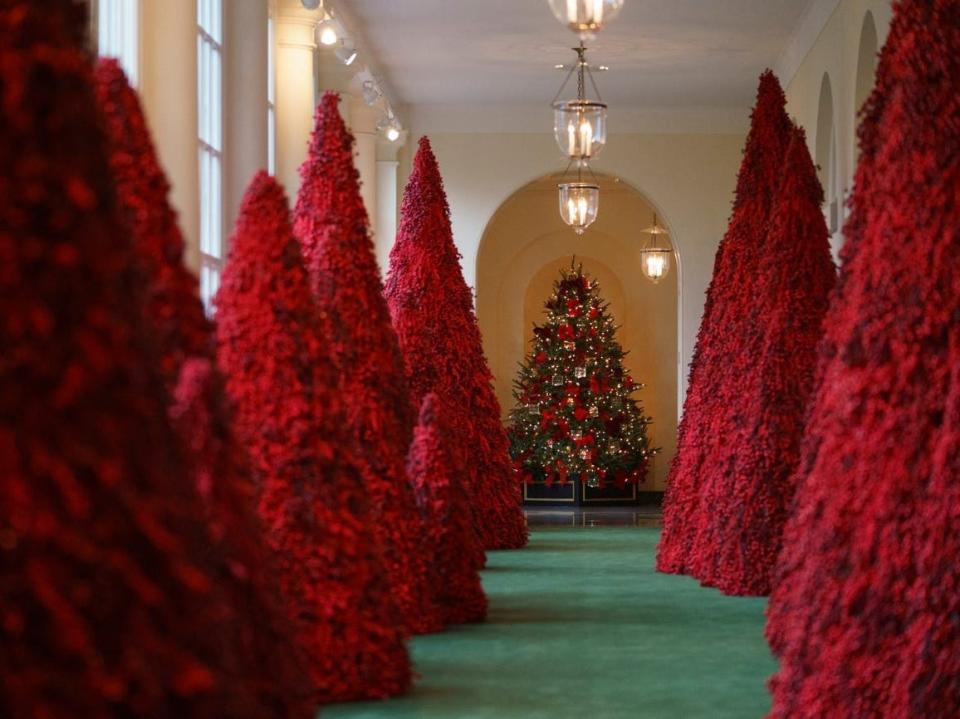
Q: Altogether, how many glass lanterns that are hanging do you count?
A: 4